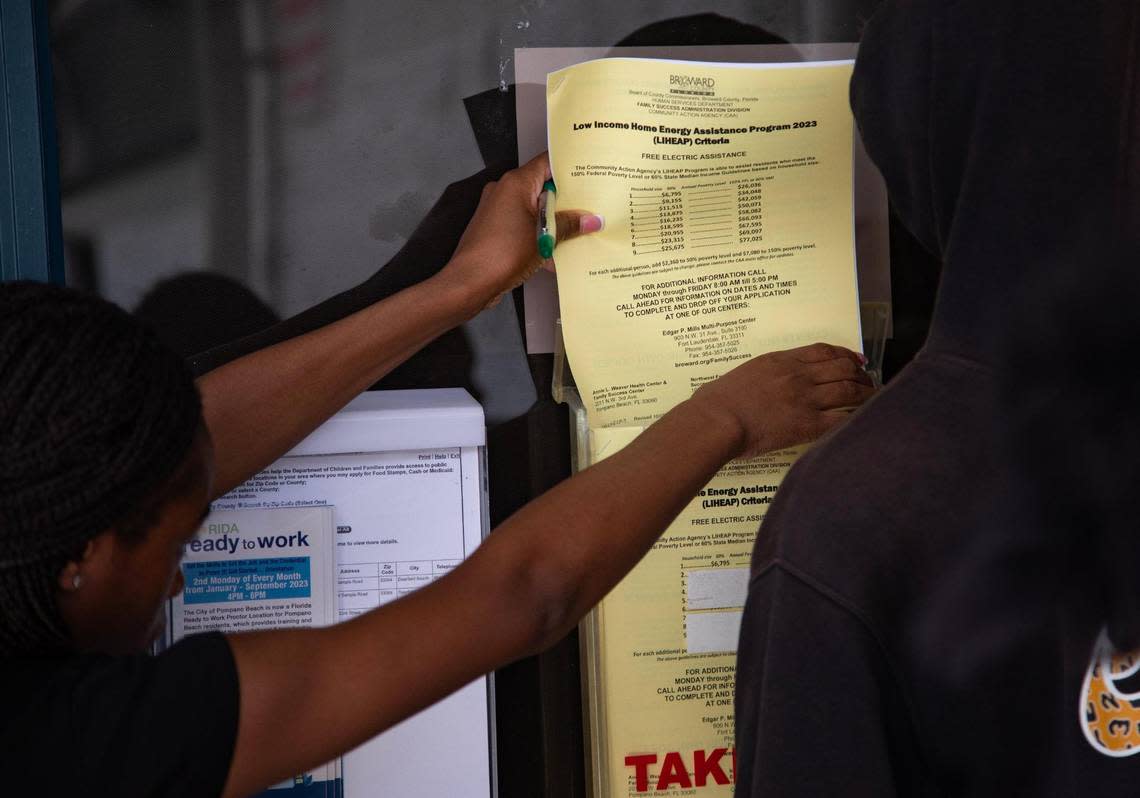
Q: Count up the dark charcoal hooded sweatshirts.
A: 1